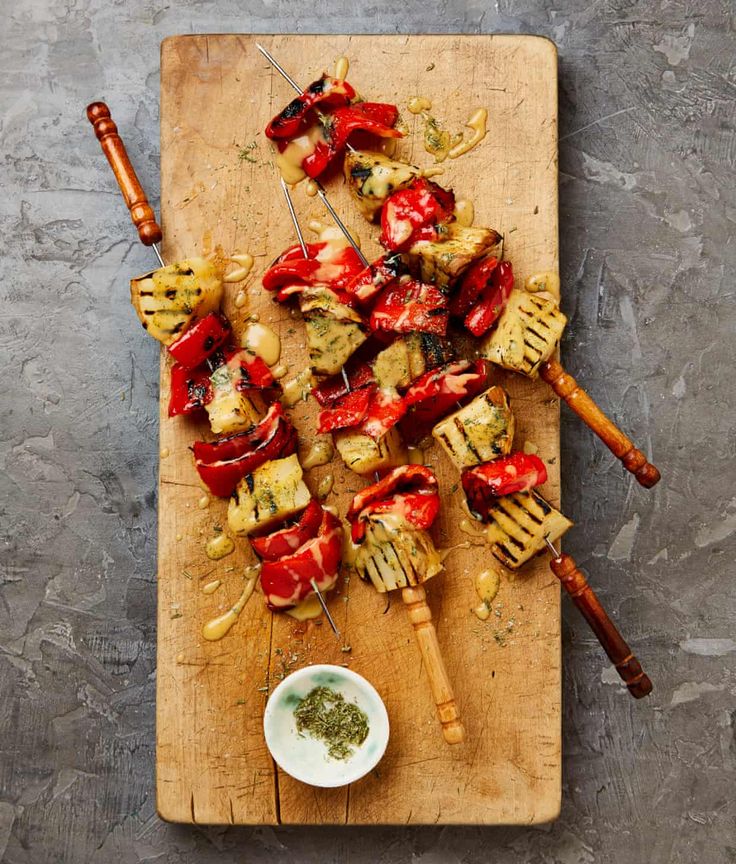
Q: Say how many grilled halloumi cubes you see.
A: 12